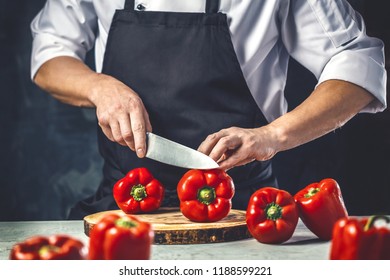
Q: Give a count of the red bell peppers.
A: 7